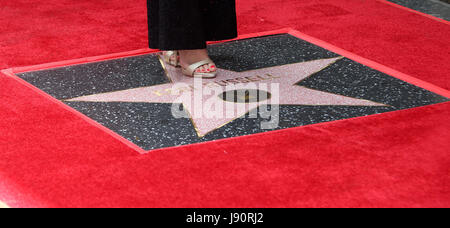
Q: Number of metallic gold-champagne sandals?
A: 2